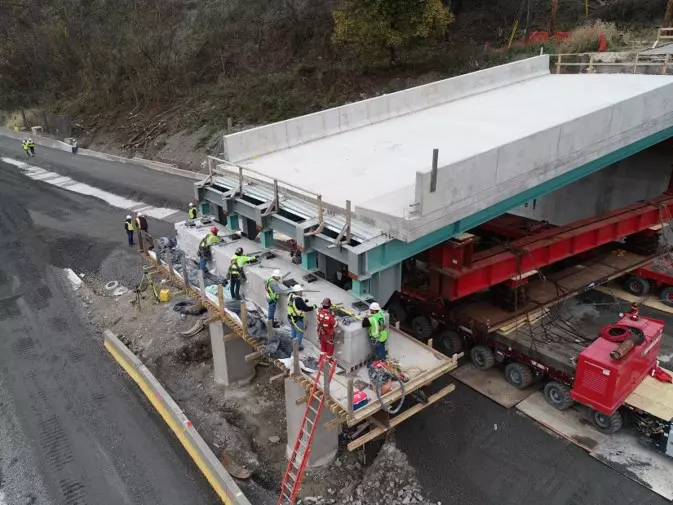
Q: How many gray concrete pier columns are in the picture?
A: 2